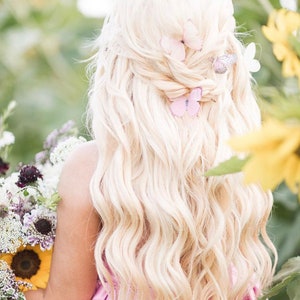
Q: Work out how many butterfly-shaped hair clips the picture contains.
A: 4